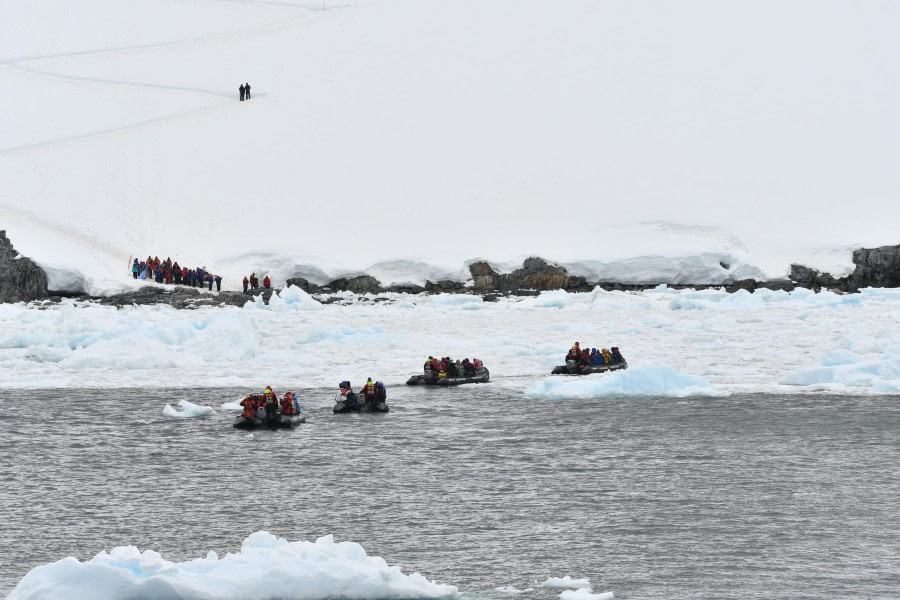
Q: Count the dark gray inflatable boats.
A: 4